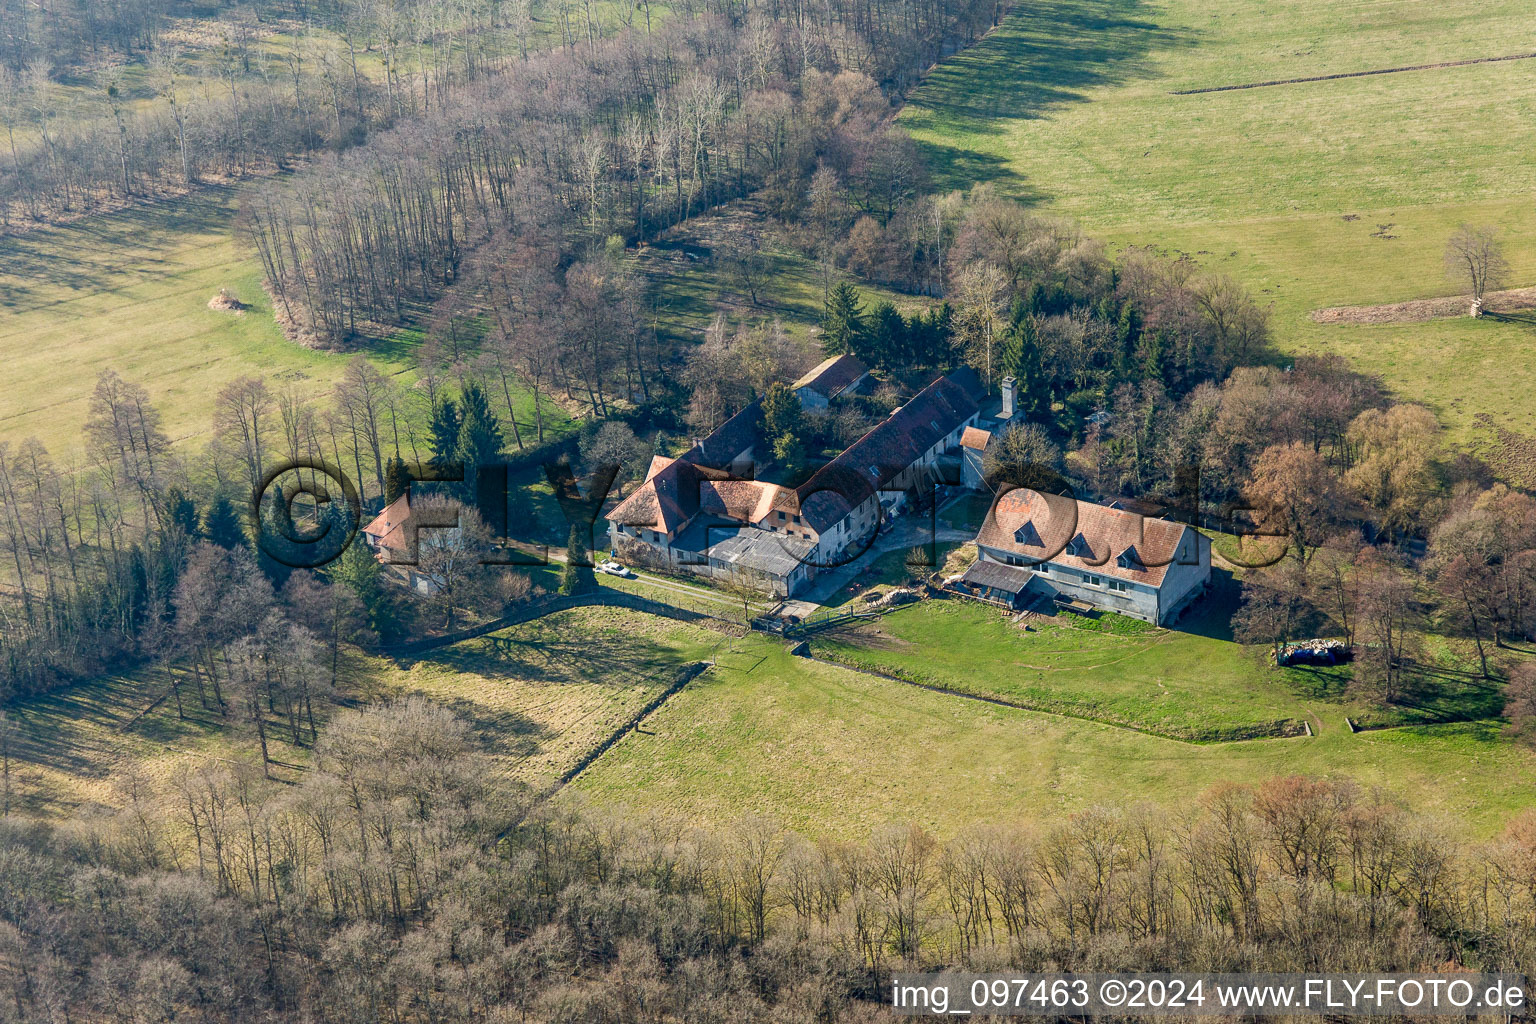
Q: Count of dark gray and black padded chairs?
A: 0